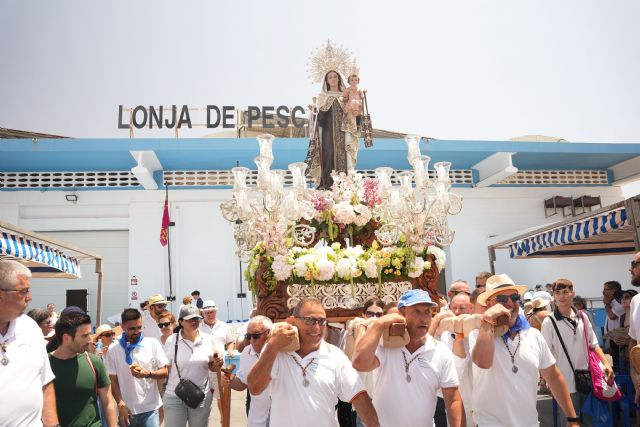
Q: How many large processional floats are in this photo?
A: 1